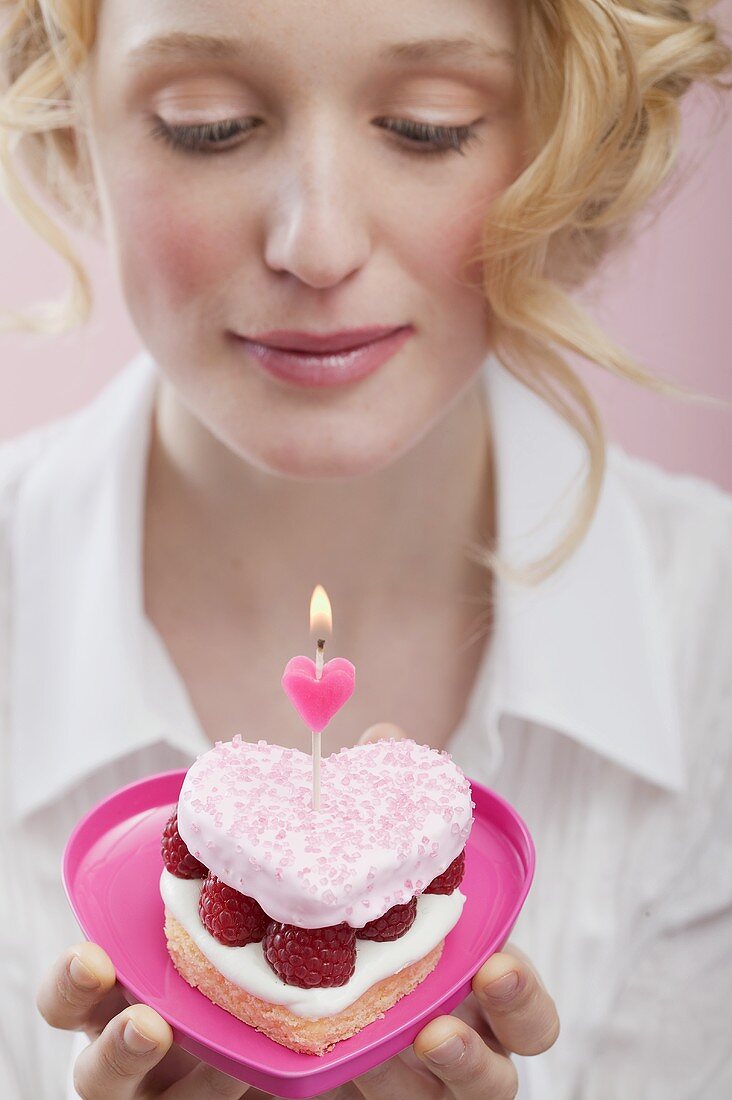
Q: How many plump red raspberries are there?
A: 5